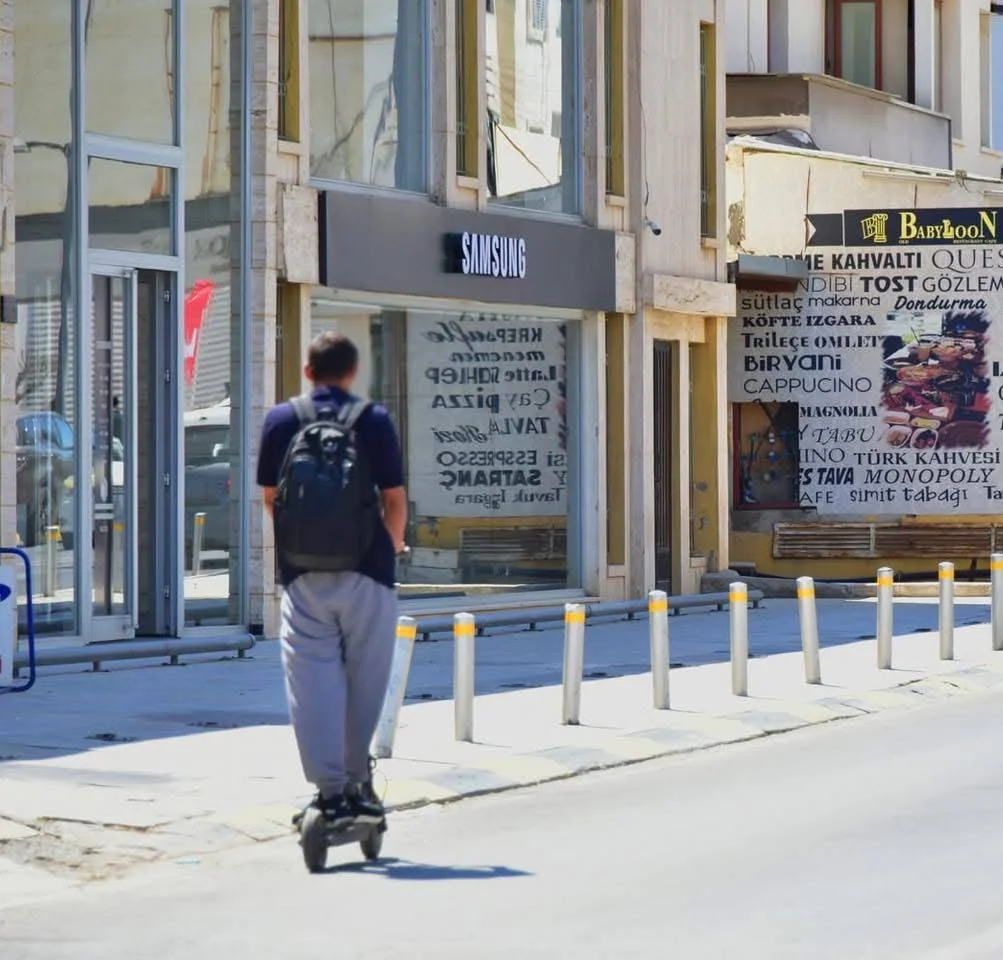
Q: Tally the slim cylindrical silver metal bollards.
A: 9